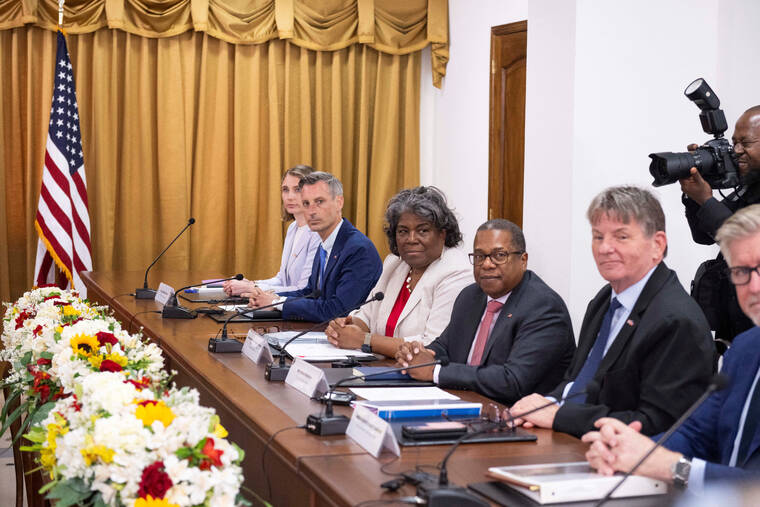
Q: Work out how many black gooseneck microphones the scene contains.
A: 7